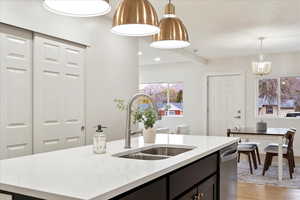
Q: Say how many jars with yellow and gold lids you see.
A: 0